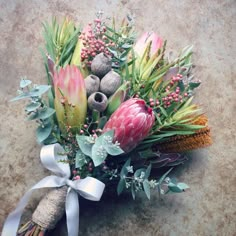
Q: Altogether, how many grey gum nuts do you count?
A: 4